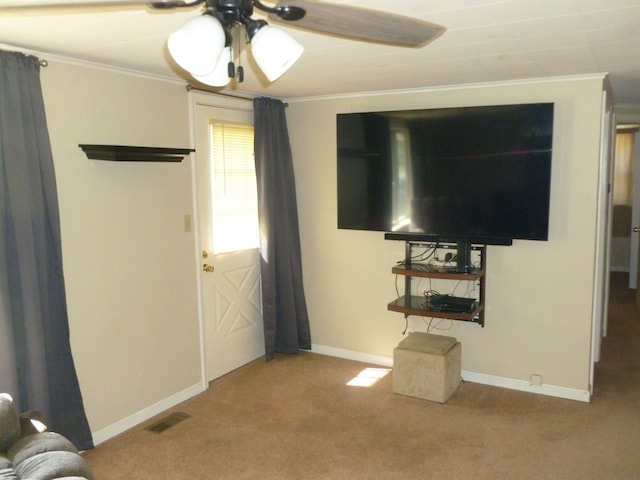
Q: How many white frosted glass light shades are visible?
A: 3